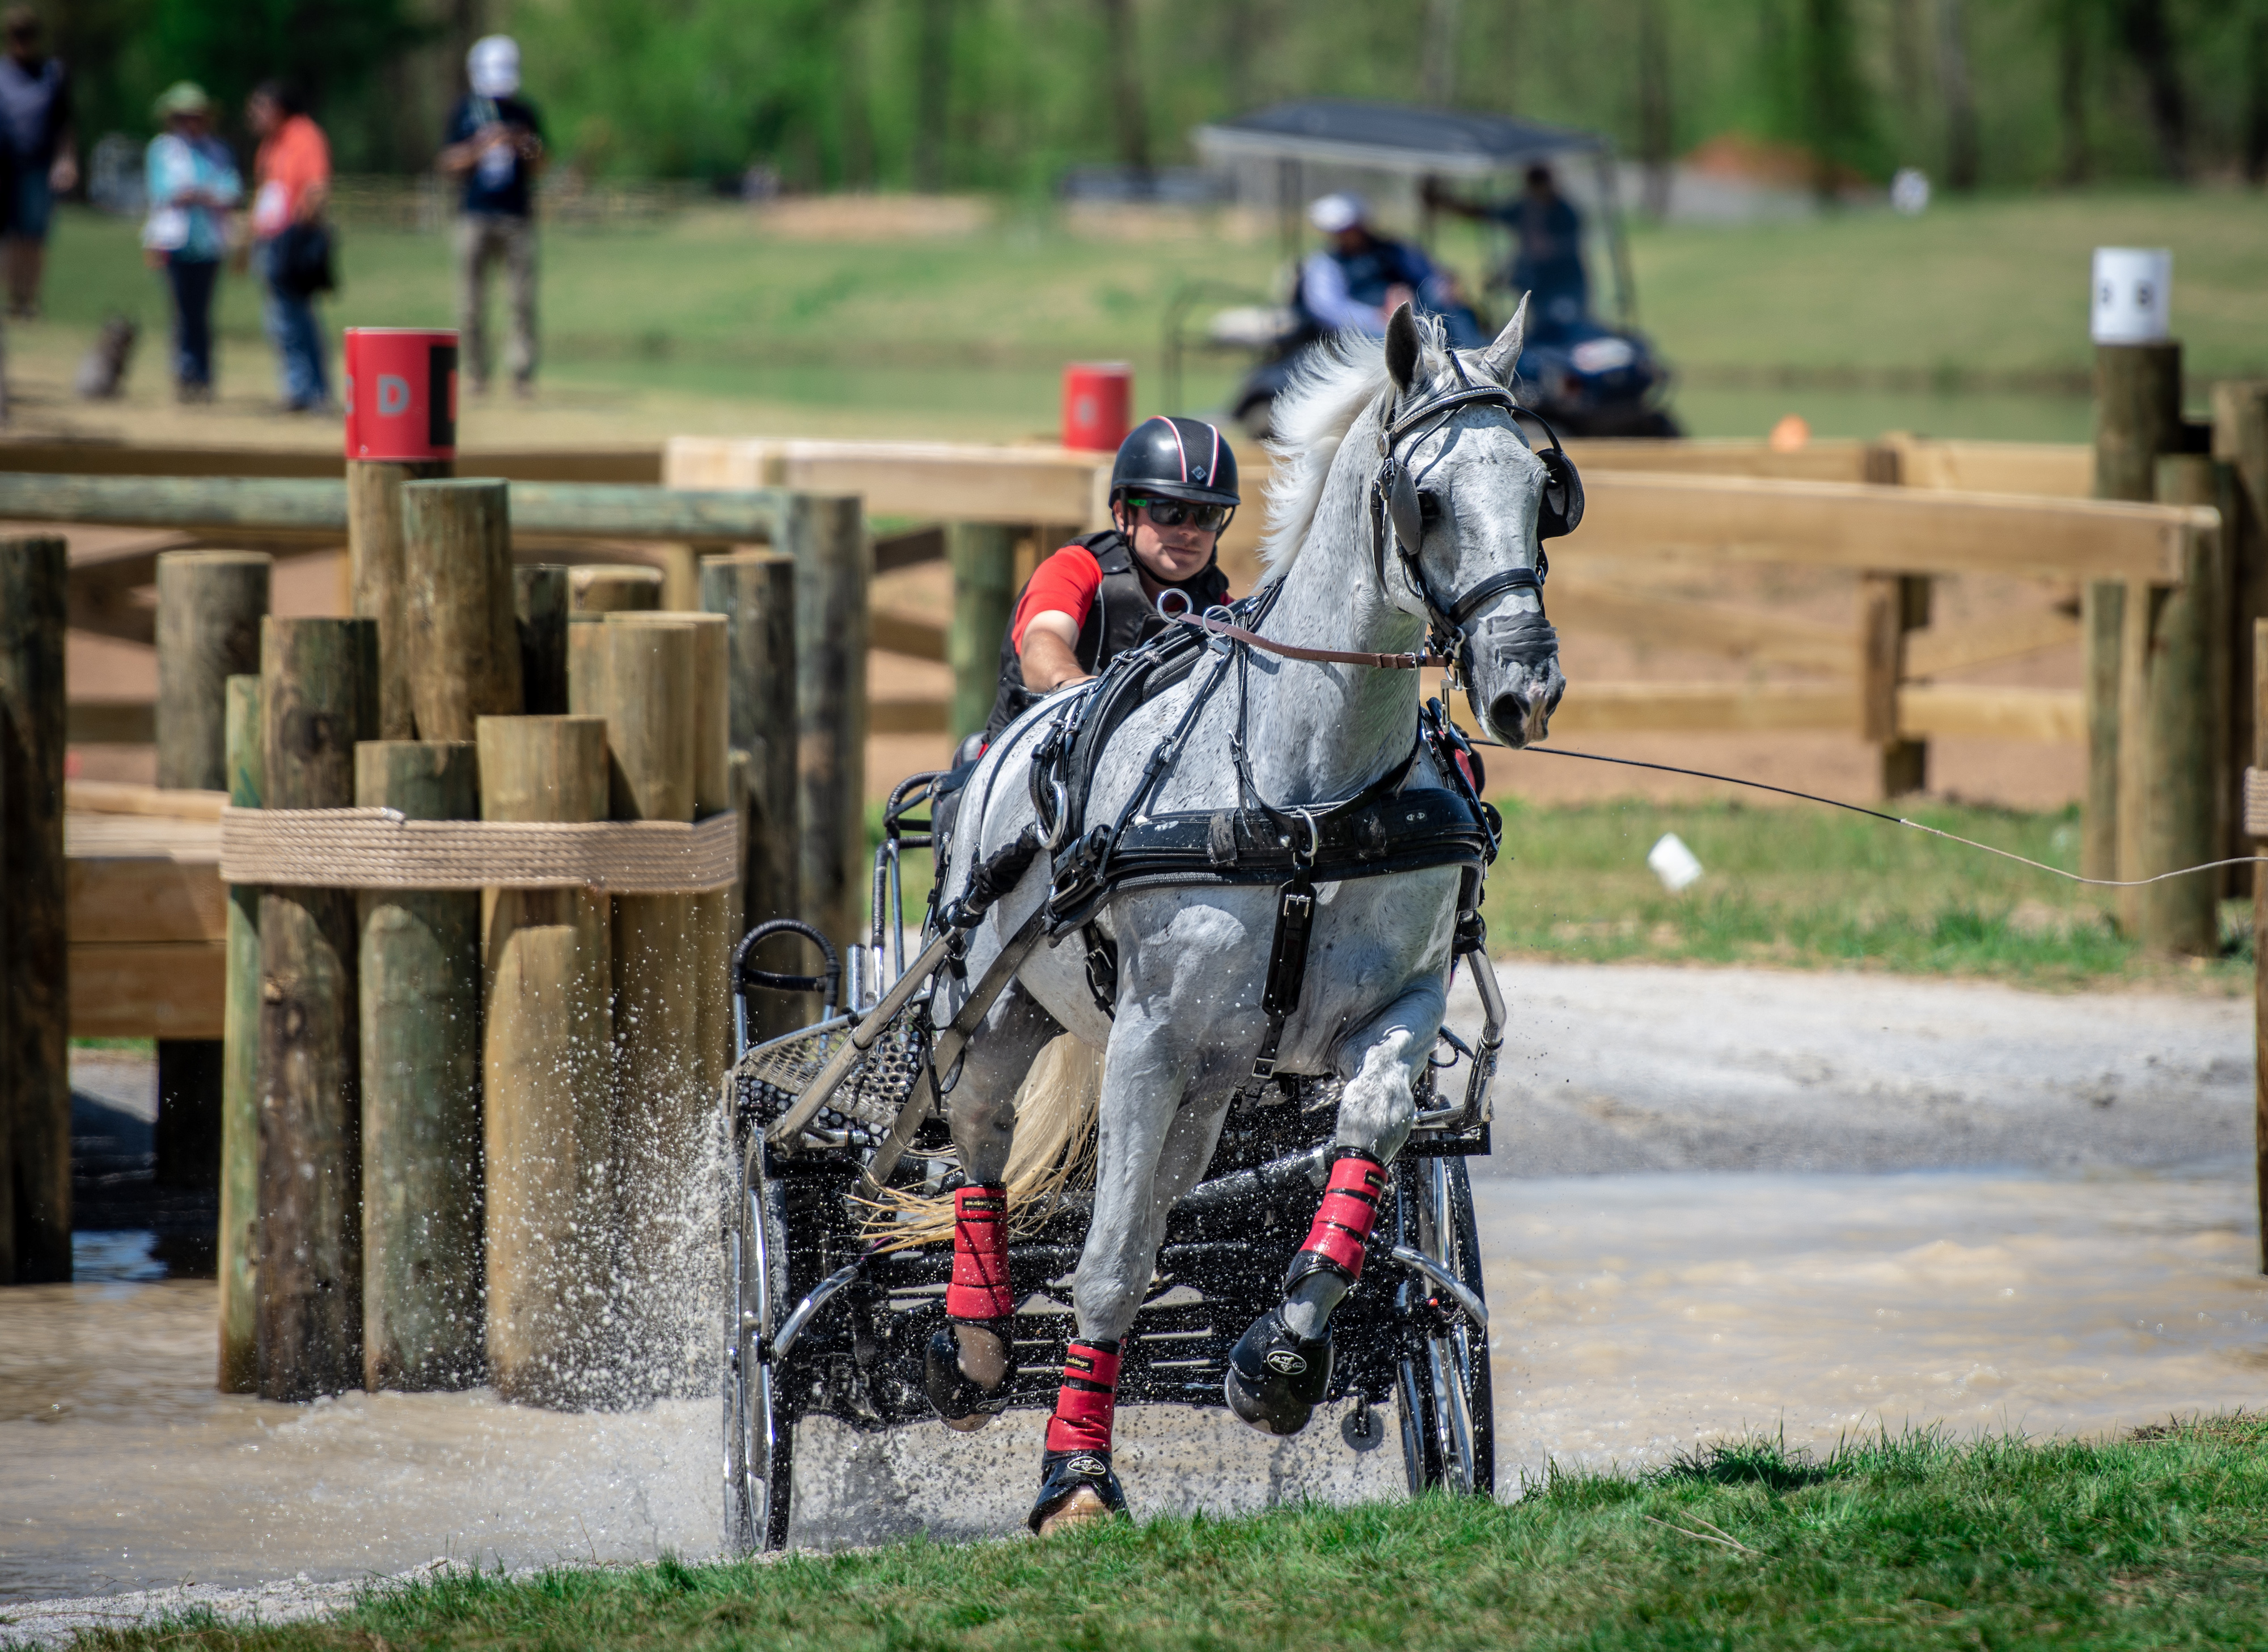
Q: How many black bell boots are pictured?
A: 3